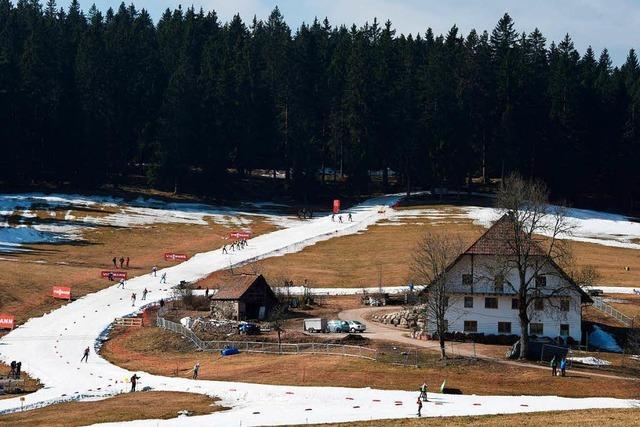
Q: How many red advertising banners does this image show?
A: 6